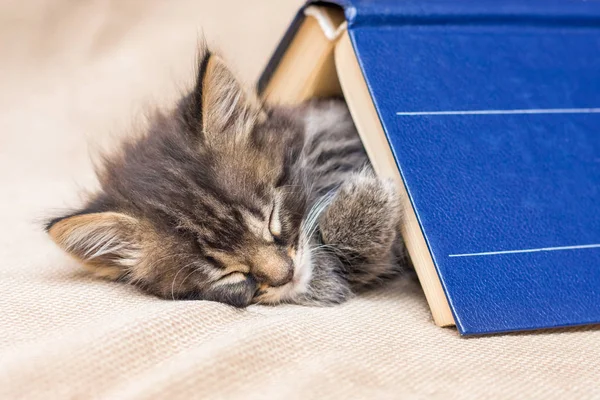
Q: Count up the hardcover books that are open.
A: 1